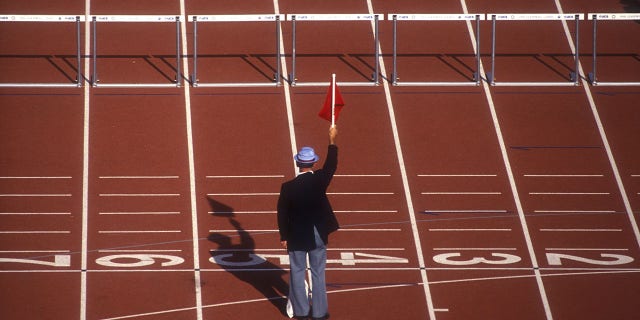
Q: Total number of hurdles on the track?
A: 7